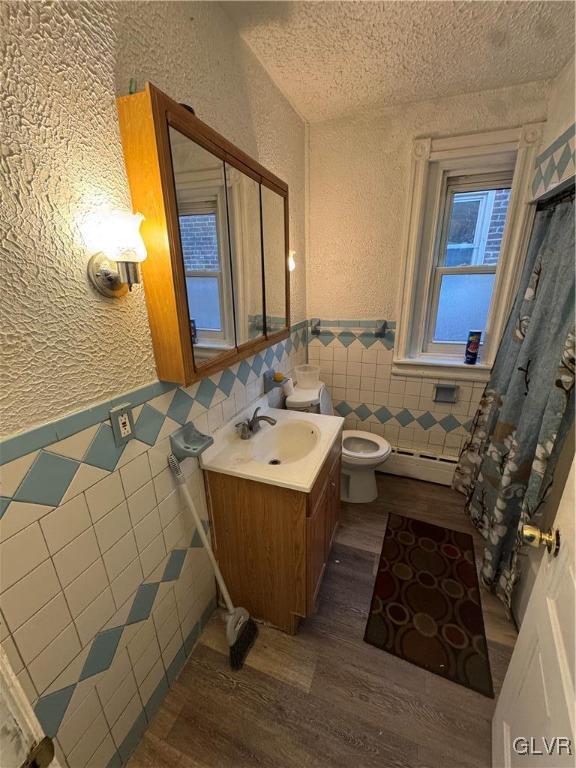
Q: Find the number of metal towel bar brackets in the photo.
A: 2